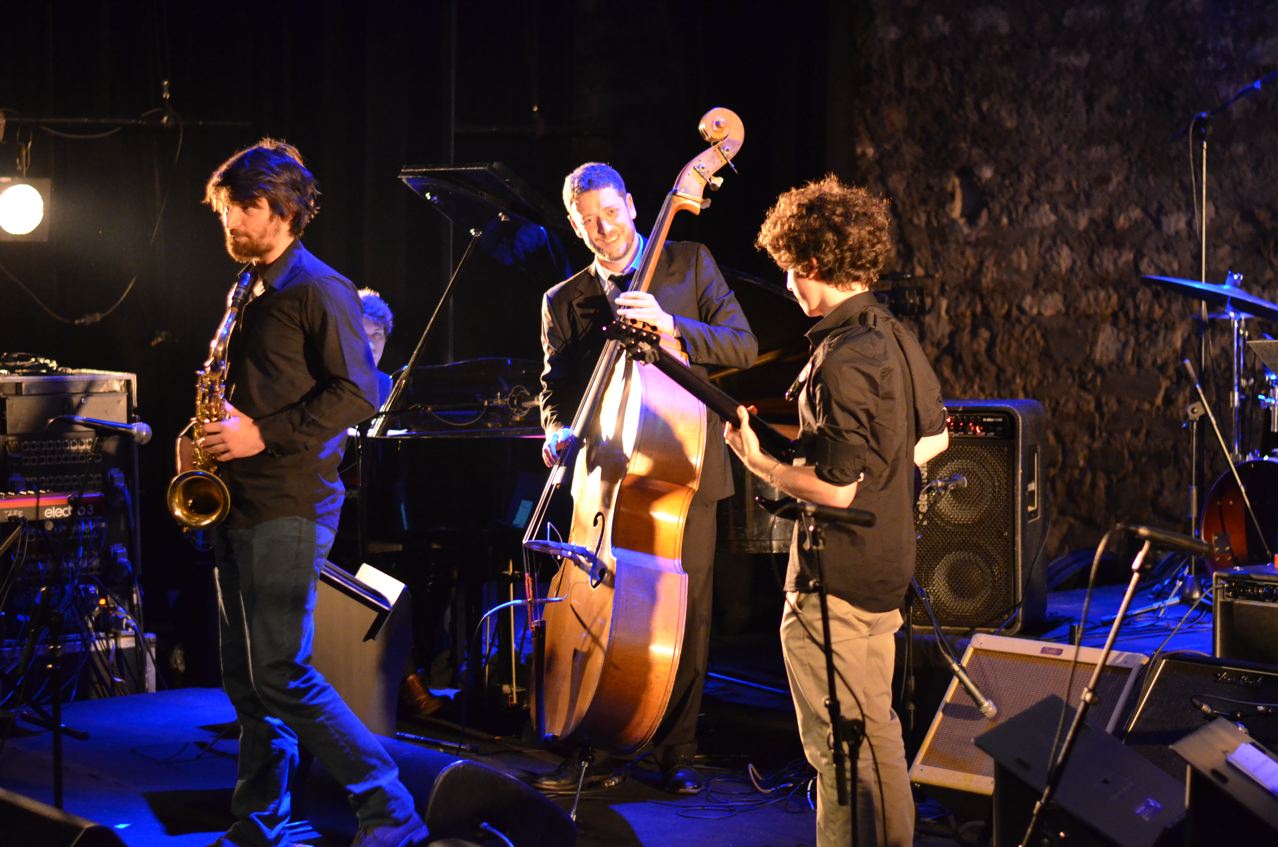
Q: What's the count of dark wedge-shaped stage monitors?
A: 2